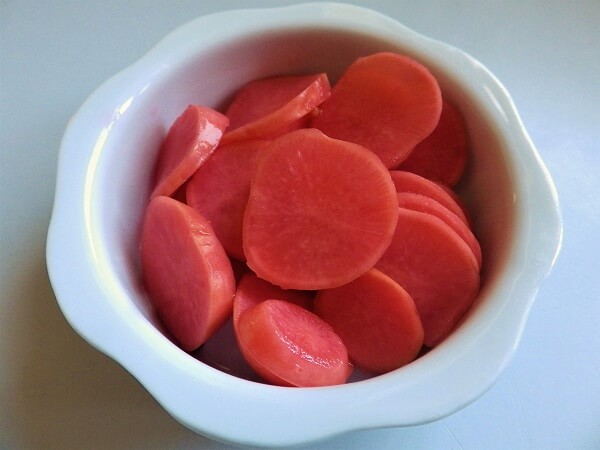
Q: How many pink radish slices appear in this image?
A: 13